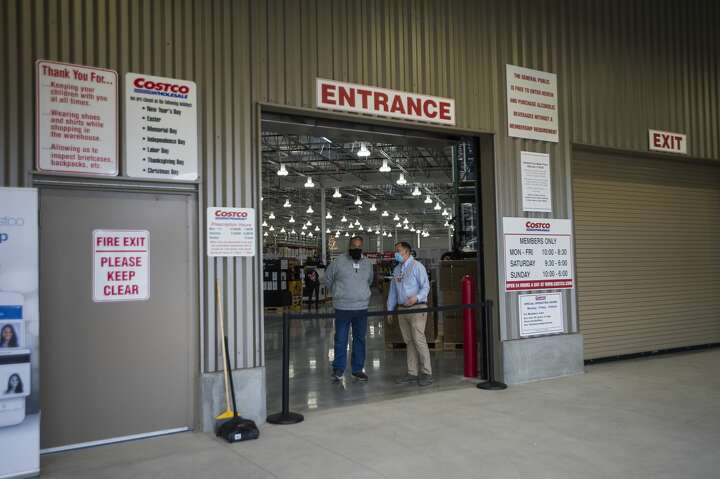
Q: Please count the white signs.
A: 10